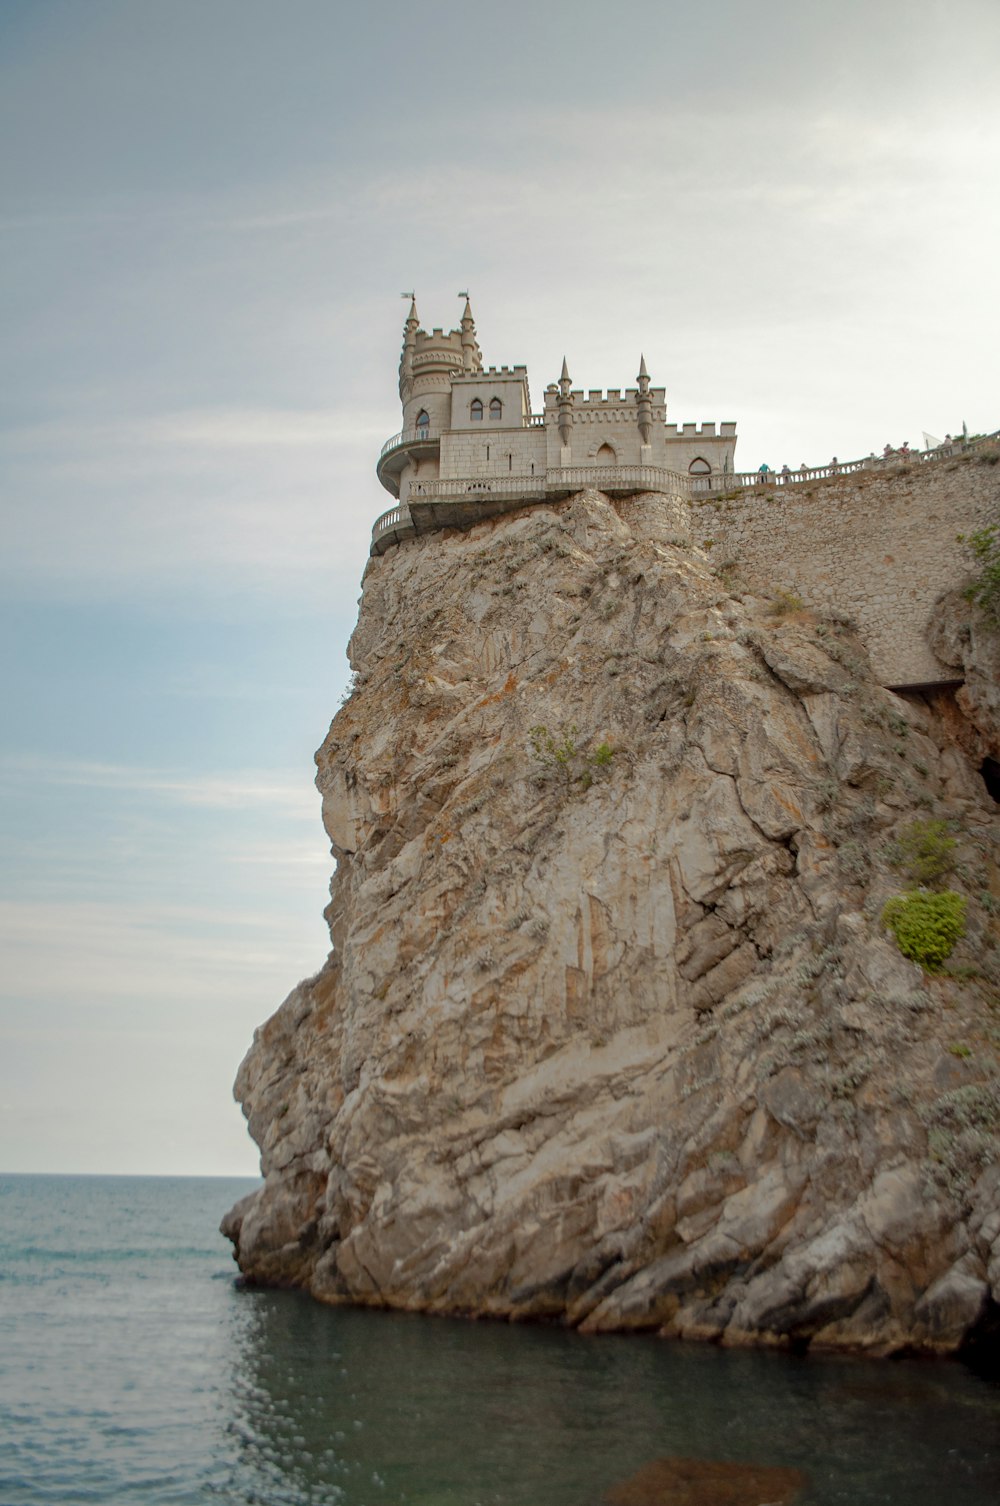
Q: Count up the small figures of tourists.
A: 8